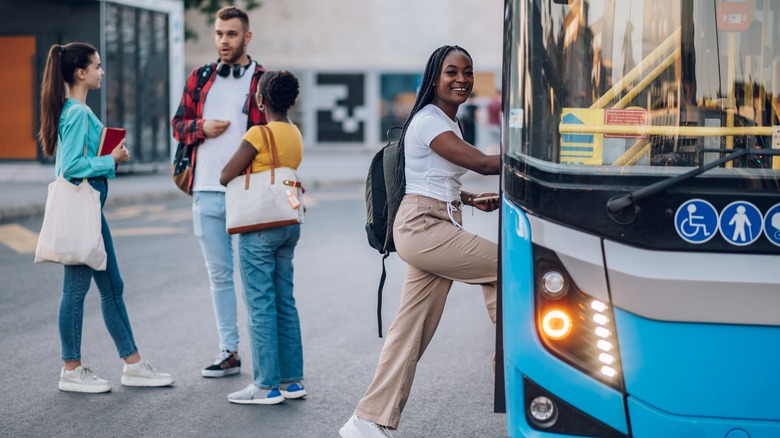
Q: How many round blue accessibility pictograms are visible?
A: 3